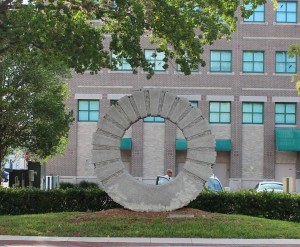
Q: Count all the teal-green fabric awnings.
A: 4